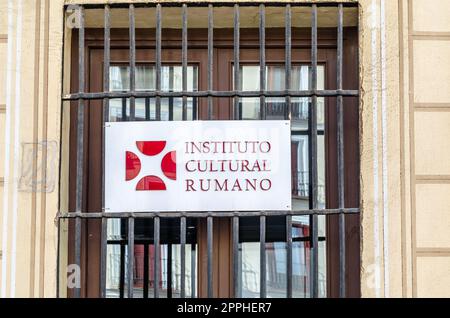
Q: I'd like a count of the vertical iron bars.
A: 11